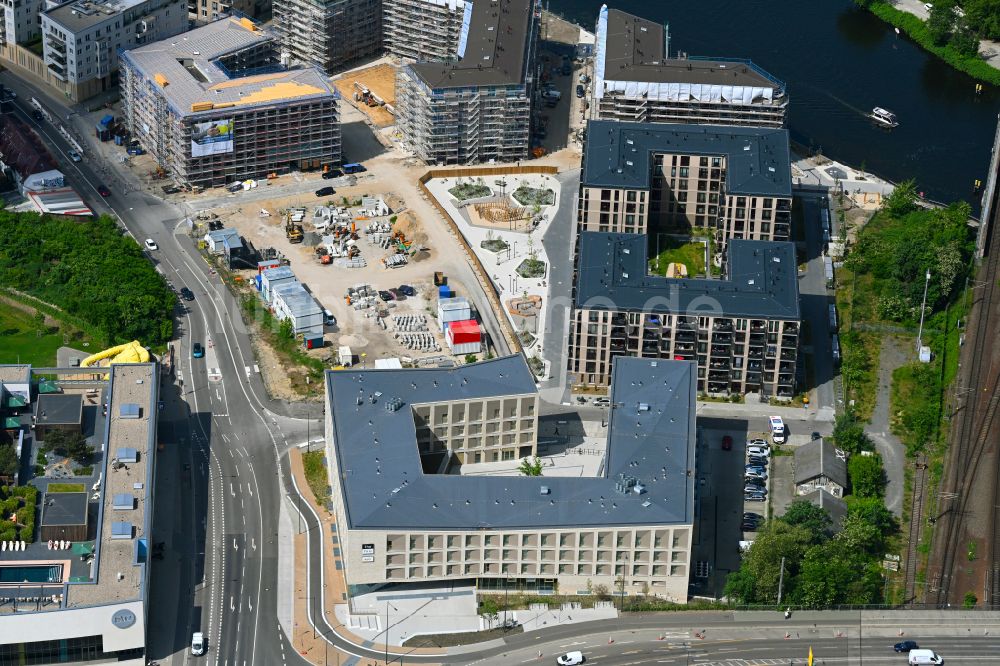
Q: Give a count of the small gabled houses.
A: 2